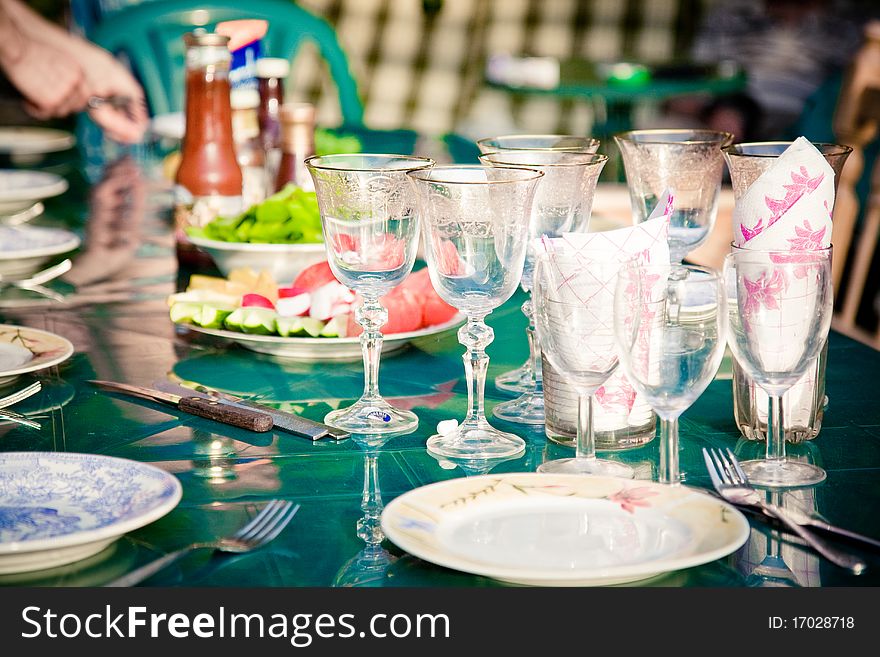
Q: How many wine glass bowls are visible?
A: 9